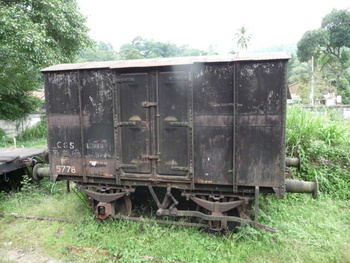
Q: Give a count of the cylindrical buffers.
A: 3